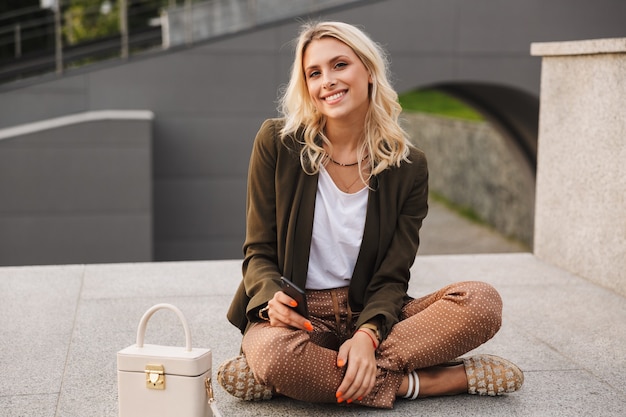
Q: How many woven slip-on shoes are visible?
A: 2